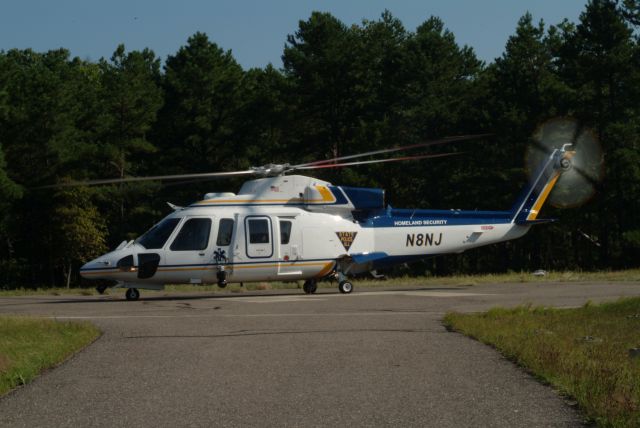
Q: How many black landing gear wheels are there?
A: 3